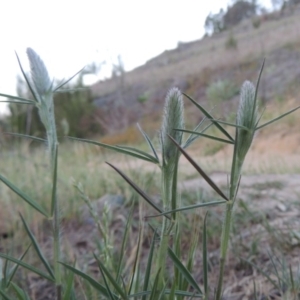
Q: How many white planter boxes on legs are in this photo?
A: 0